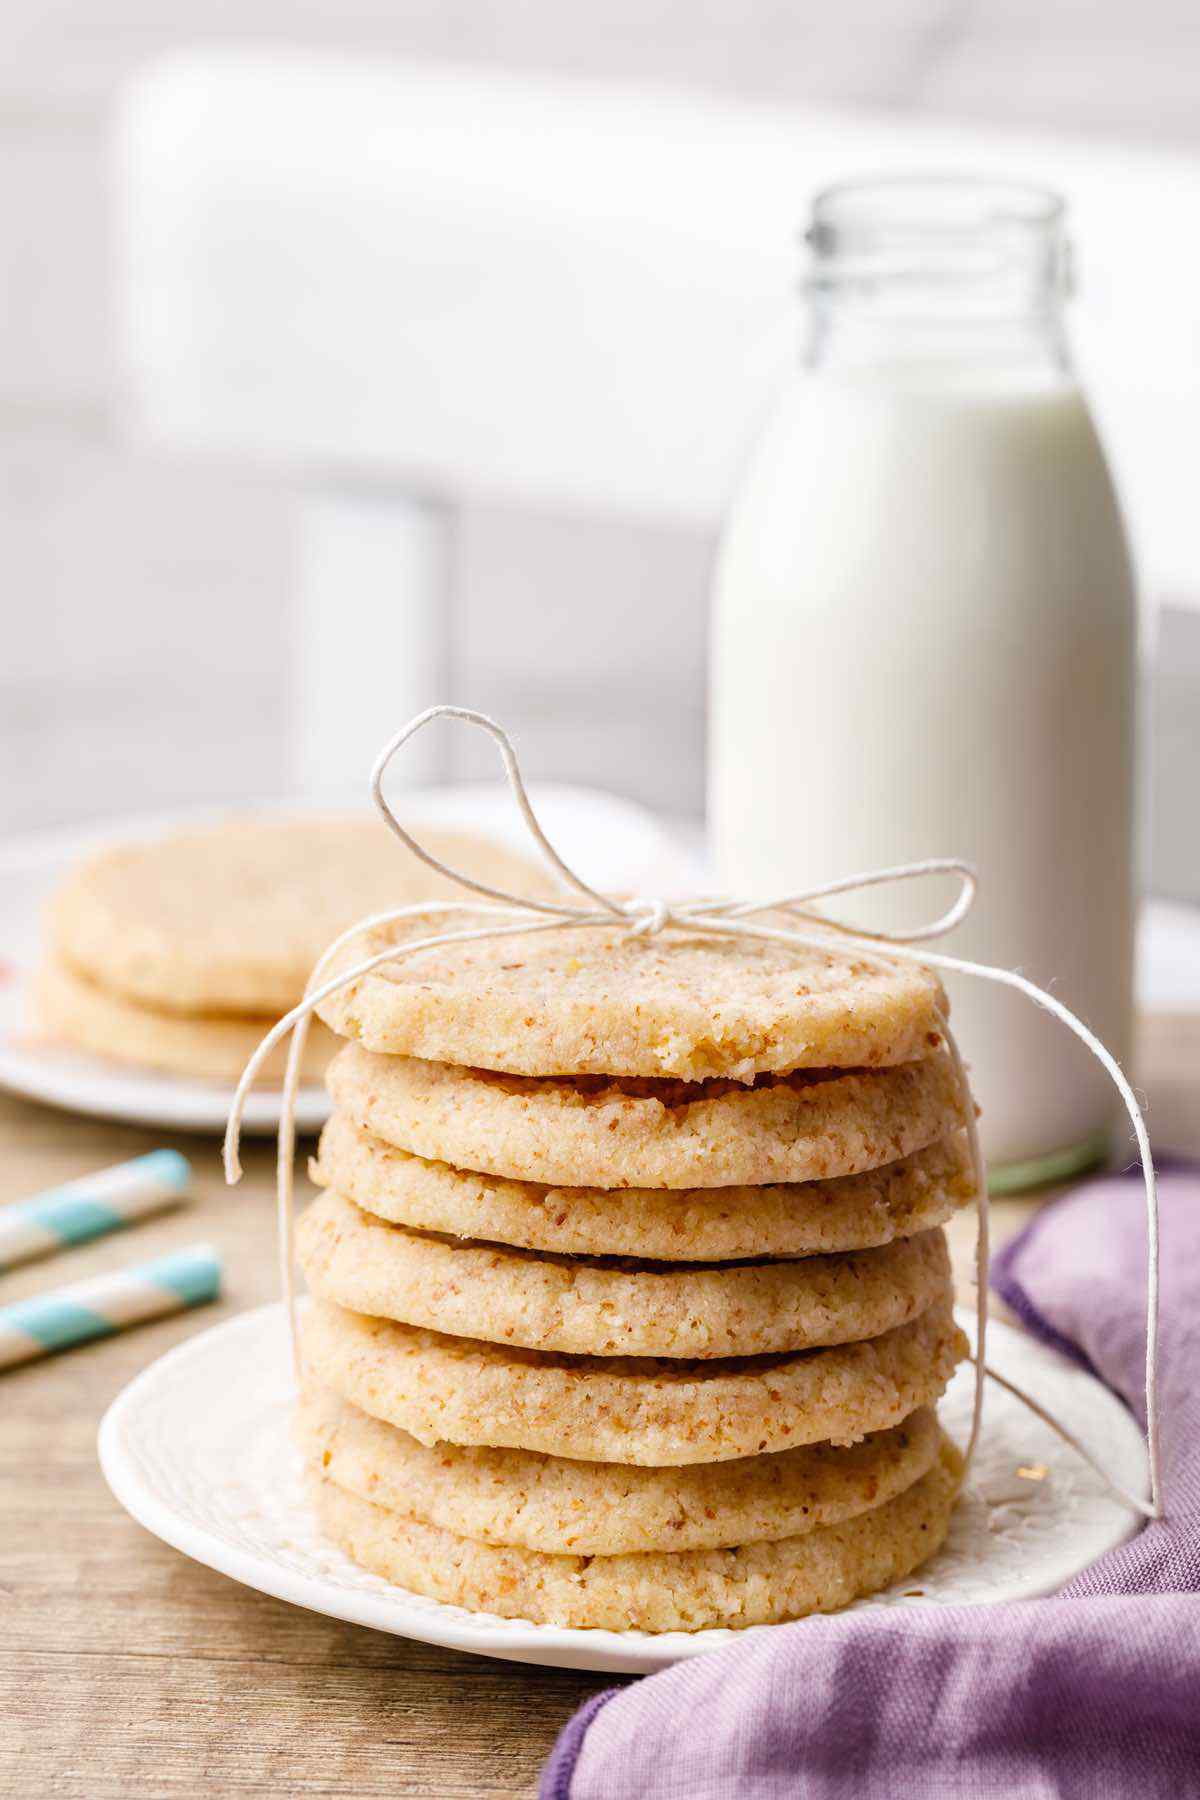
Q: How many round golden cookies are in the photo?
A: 9